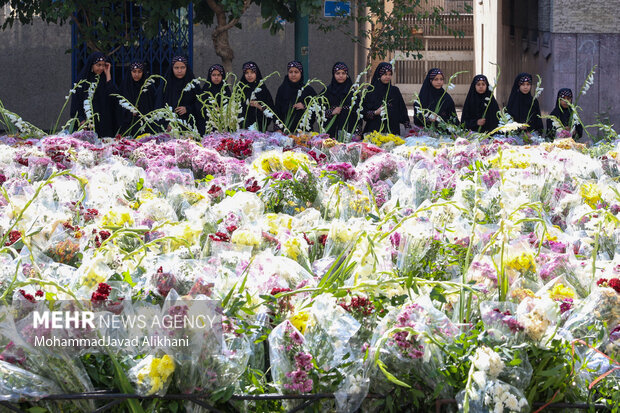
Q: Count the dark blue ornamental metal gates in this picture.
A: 1